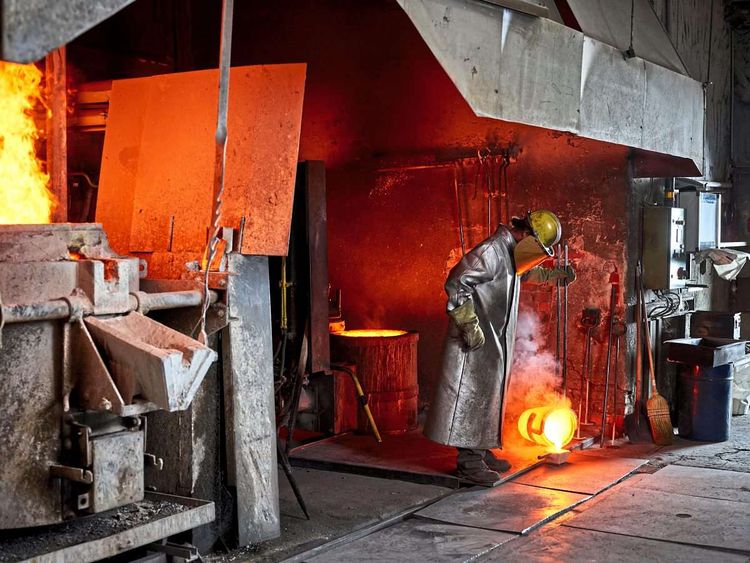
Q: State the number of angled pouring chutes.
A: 1